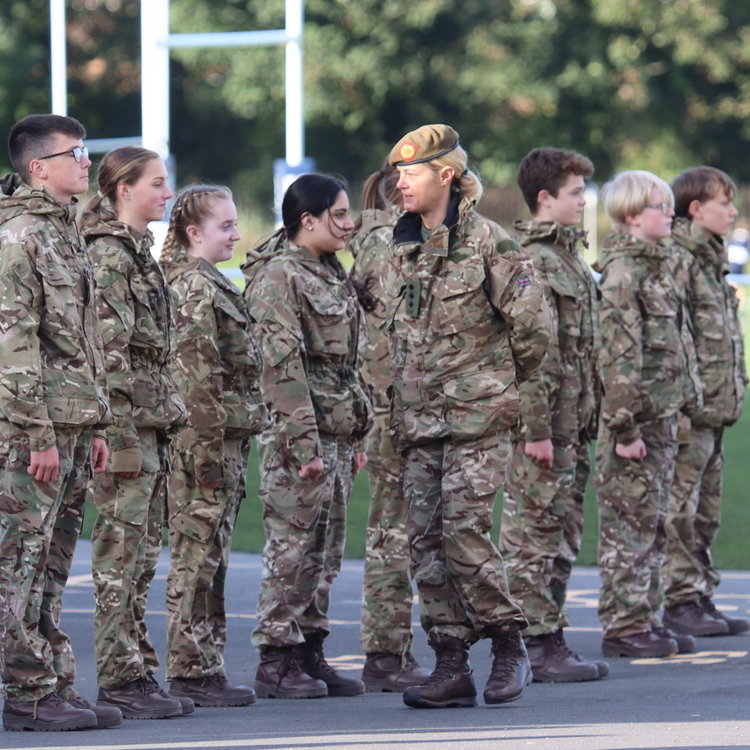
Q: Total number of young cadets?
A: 8